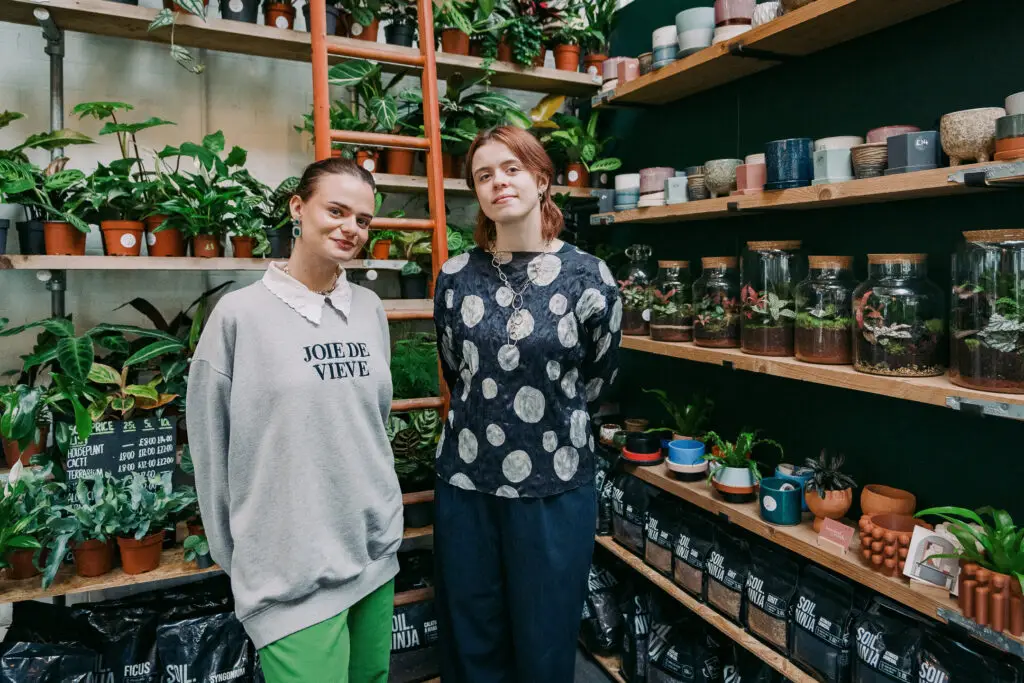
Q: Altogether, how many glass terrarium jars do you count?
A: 7